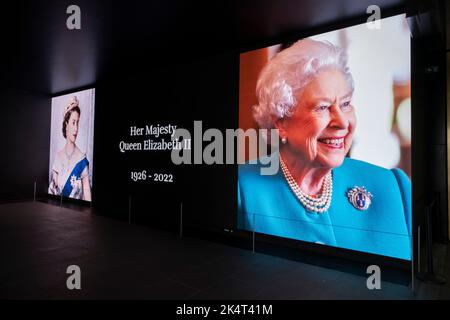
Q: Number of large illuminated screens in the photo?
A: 2